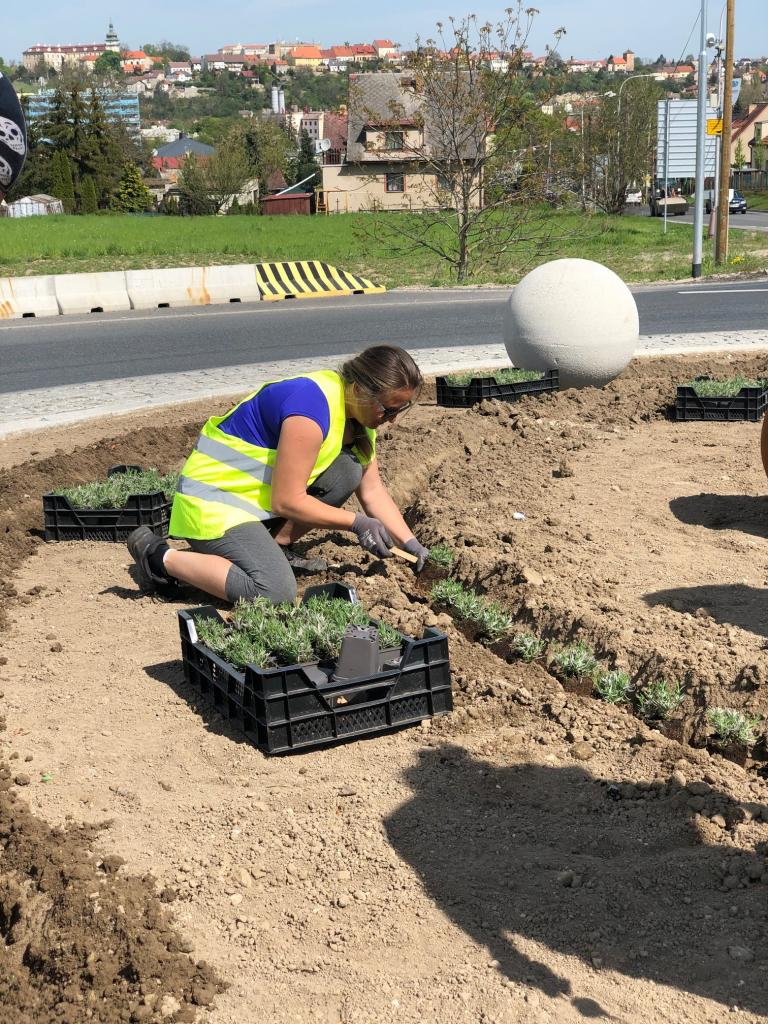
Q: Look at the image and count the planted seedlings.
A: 9